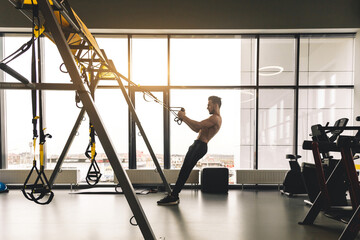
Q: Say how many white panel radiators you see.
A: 3